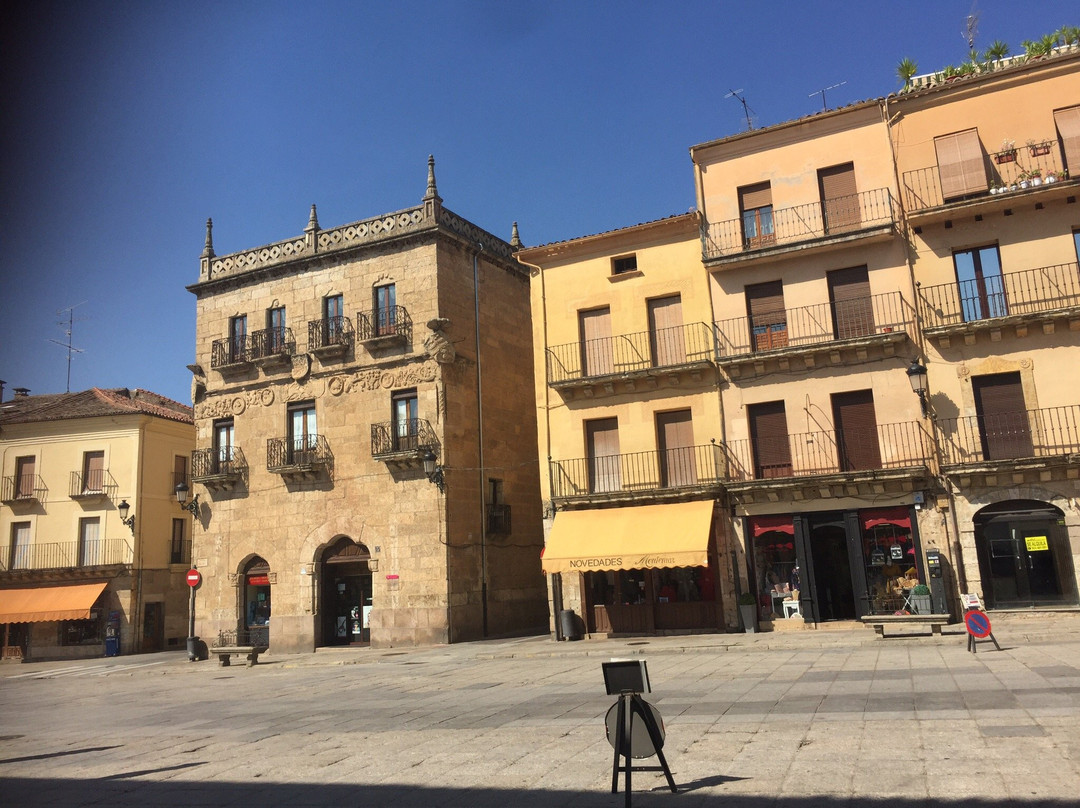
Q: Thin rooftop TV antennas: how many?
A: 4